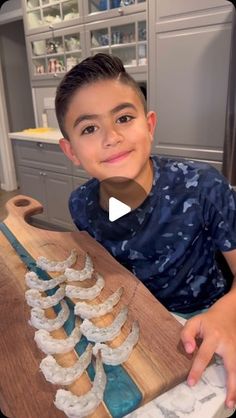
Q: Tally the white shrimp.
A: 12